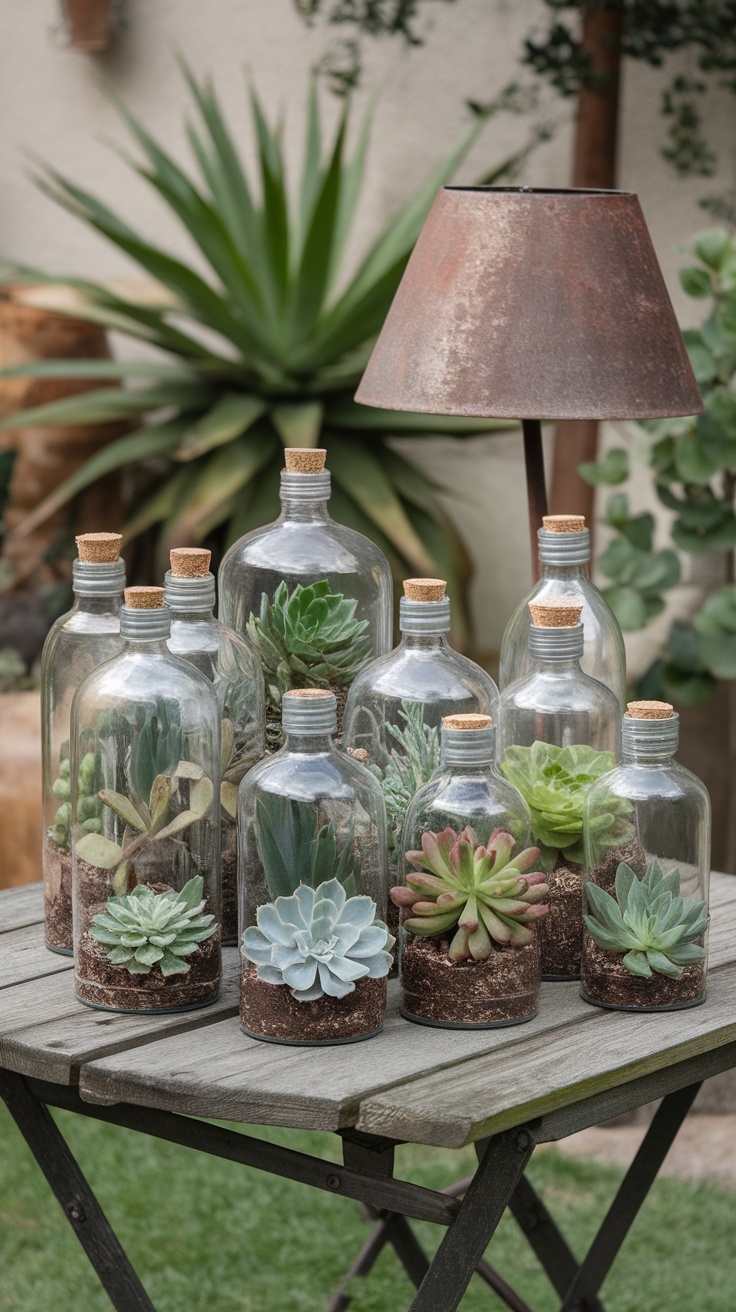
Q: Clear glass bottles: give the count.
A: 10